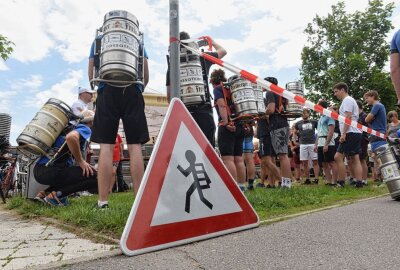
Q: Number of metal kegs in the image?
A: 7